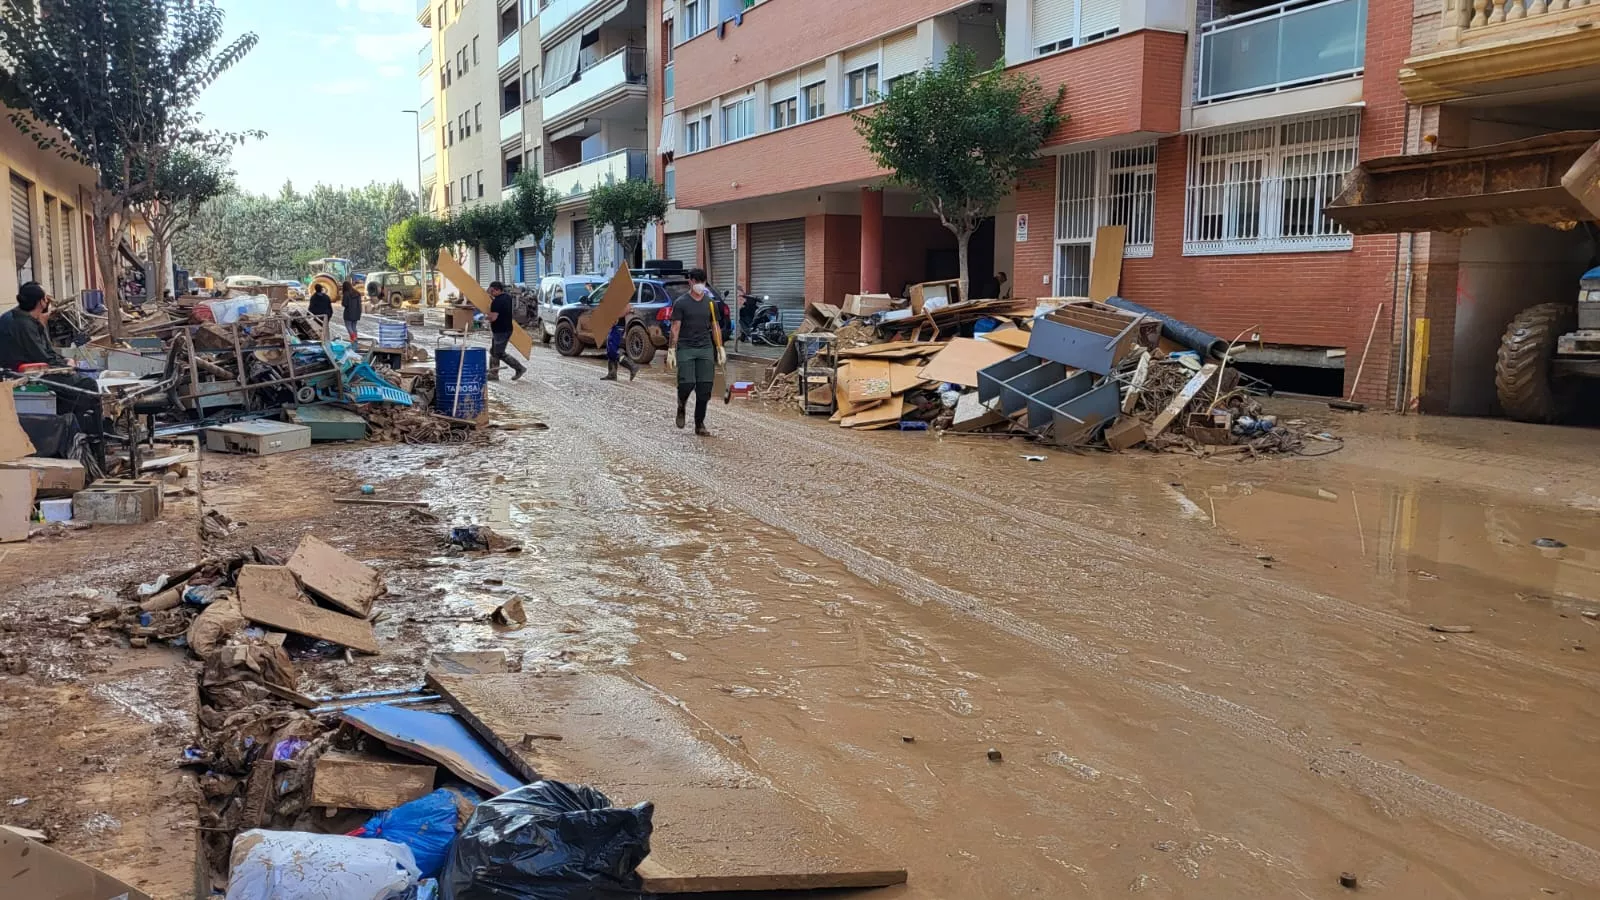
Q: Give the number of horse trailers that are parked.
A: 0